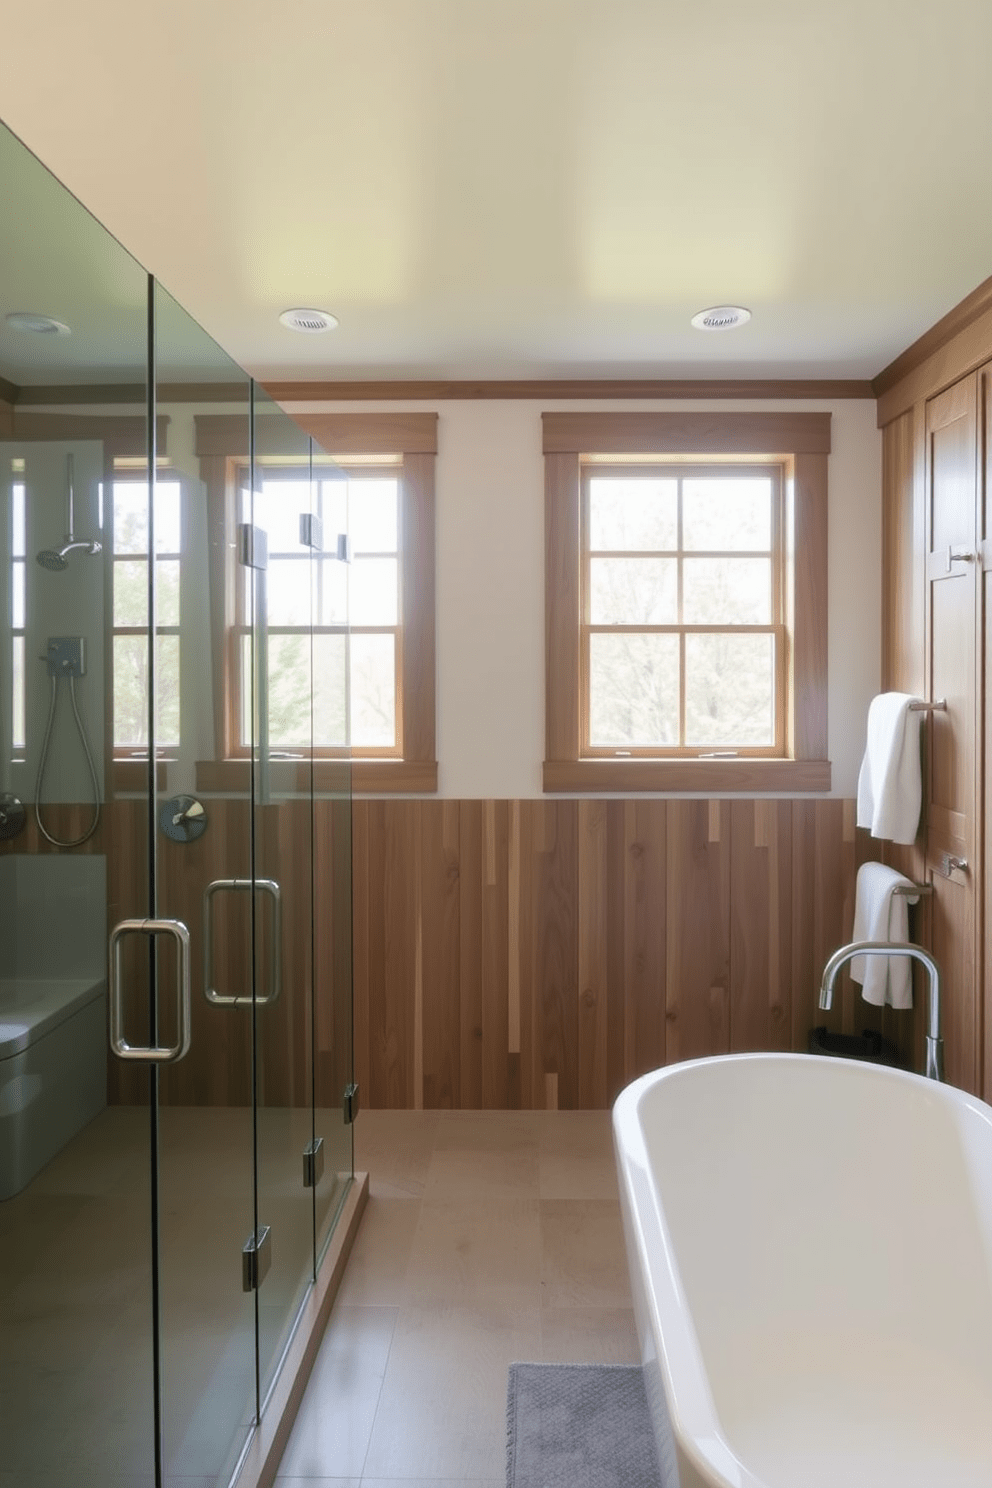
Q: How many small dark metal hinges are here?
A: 6